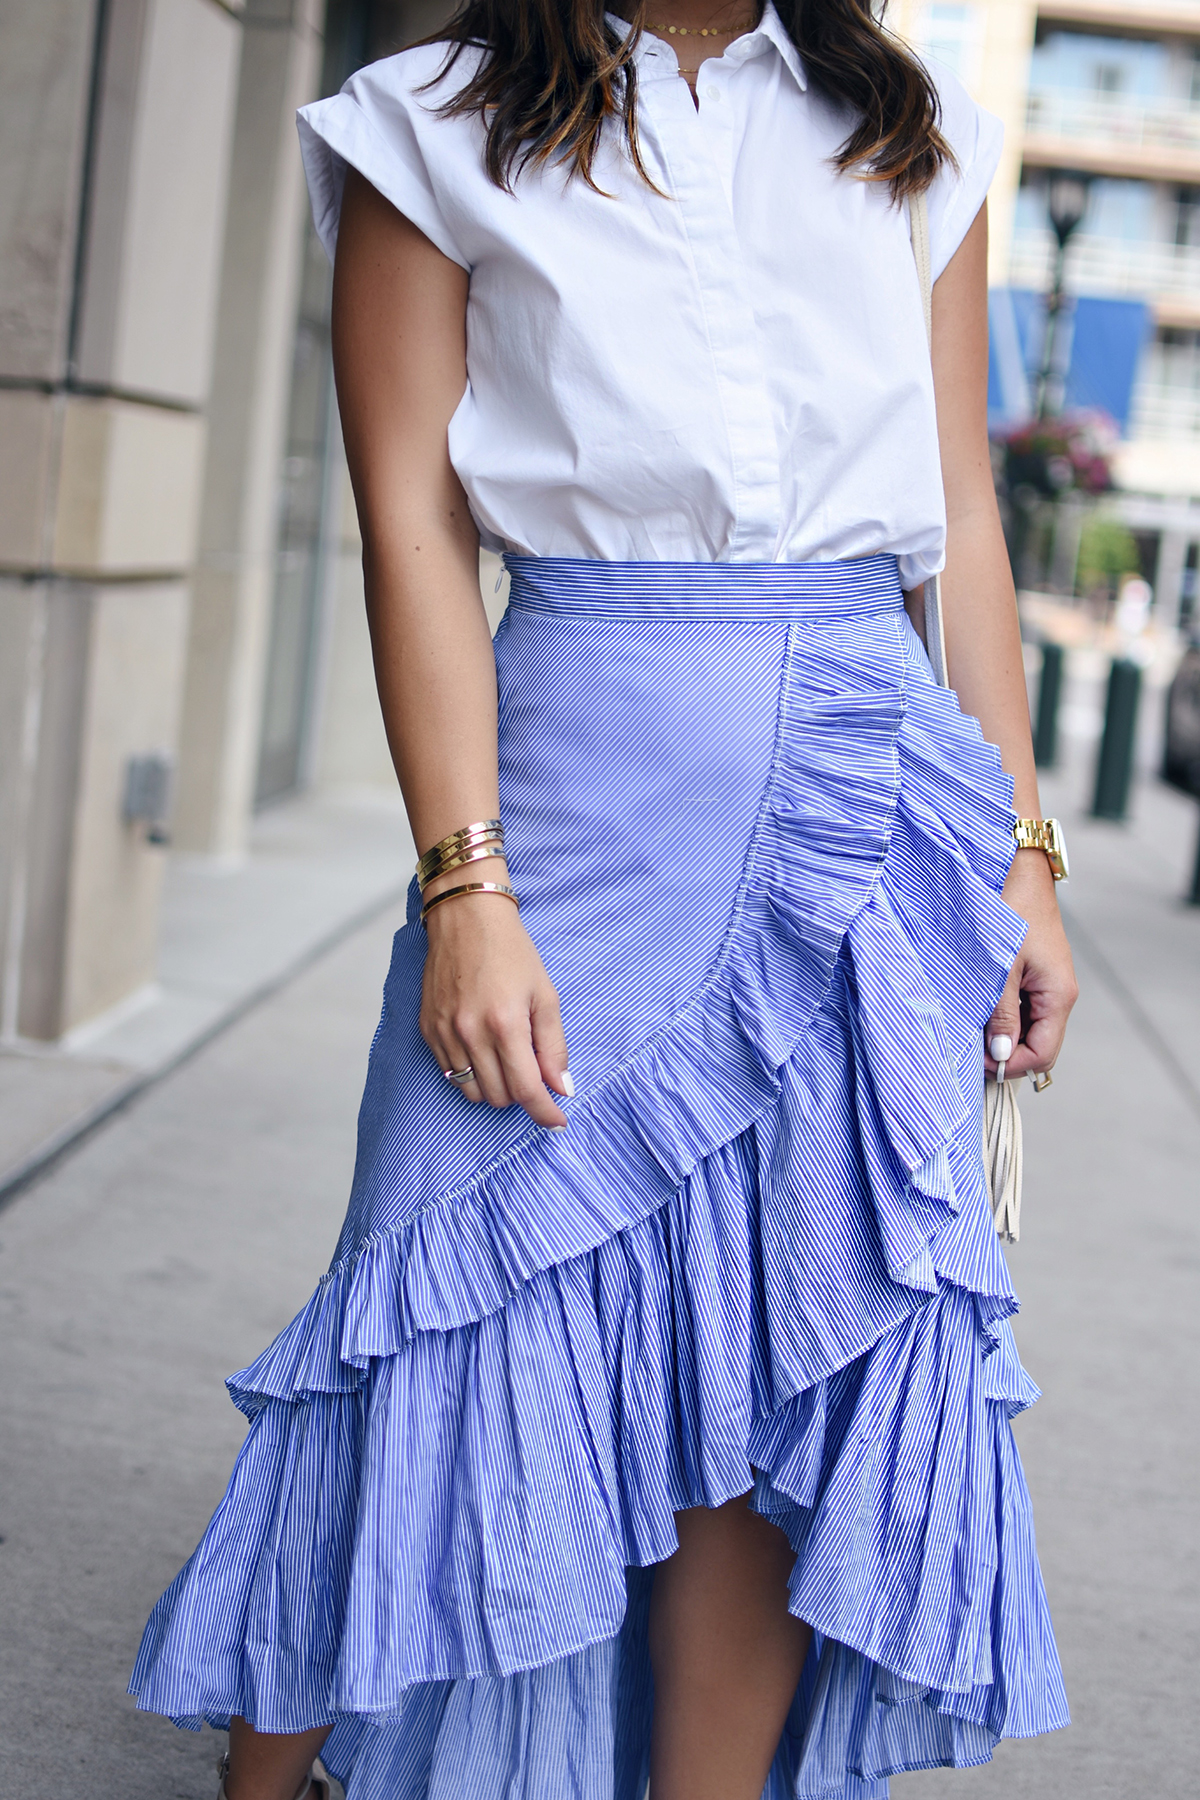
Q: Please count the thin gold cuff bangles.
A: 4